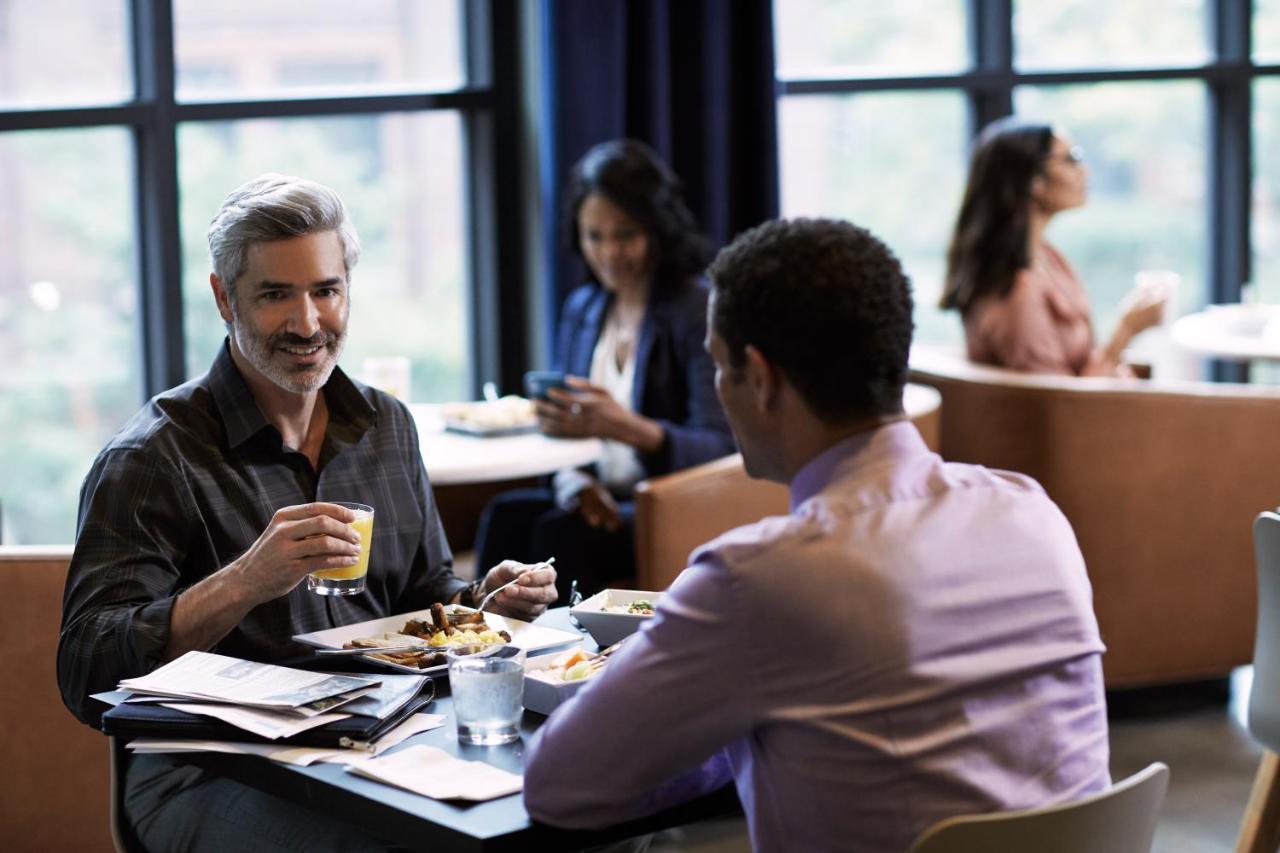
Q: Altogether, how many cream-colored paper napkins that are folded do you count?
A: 1